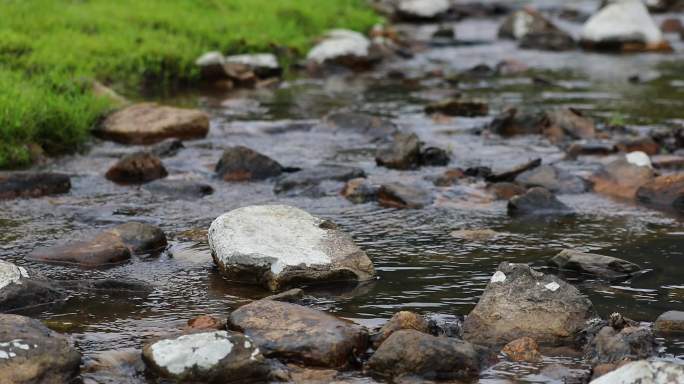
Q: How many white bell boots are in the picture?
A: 0